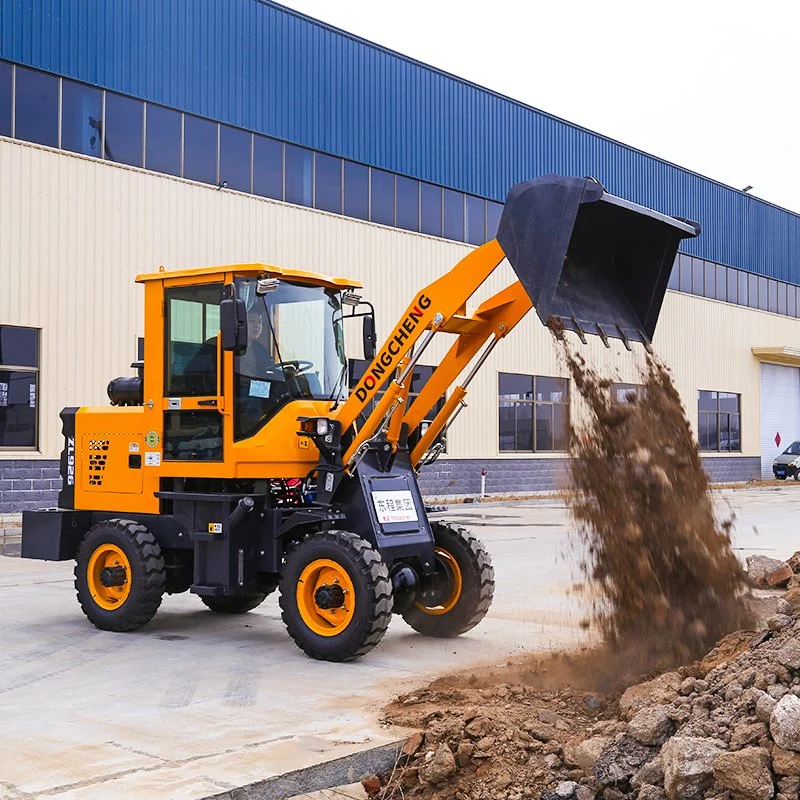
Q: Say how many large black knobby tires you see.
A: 4